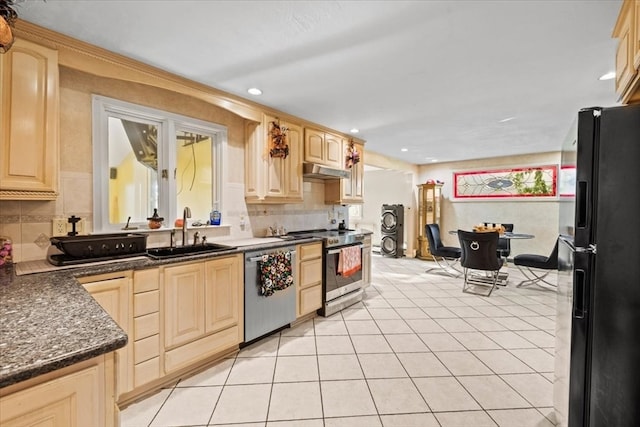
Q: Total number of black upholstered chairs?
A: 4